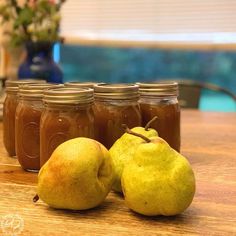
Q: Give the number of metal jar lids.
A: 6